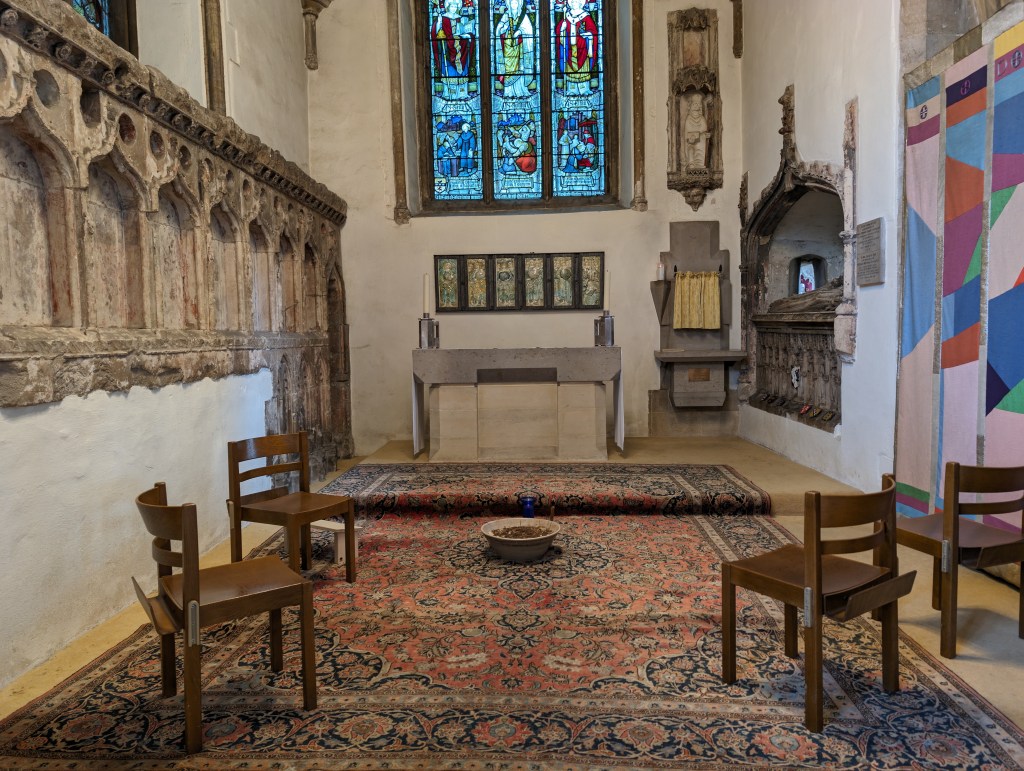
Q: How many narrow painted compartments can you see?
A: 6